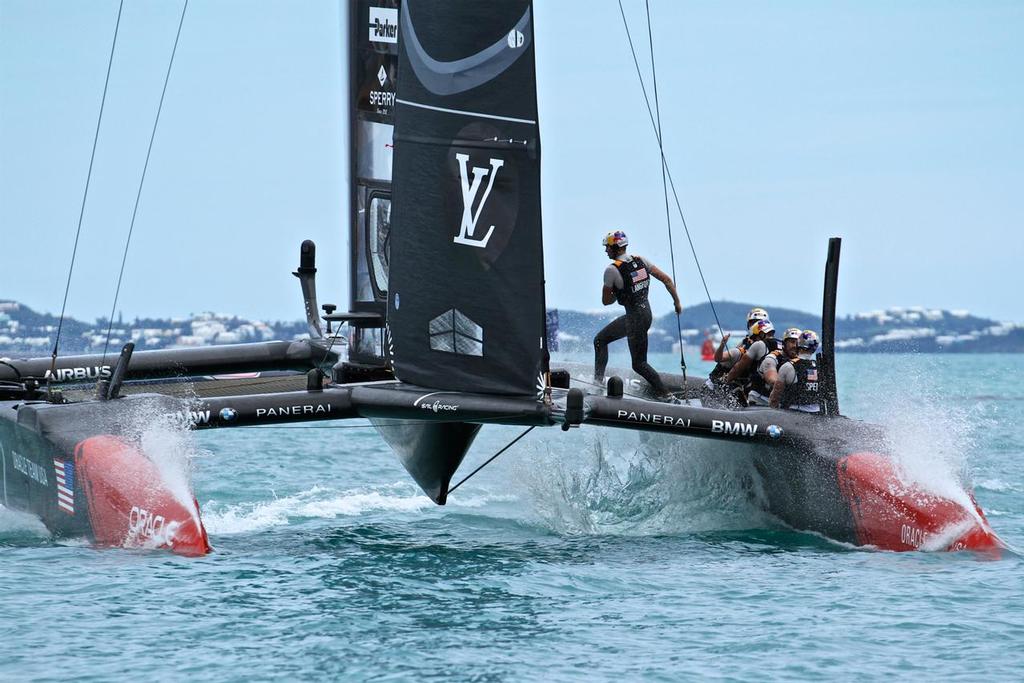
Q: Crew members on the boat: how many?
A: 5